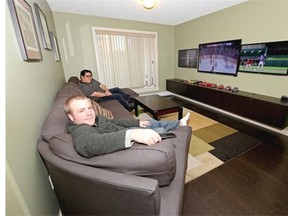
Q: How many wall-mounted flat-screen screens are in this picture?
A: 3